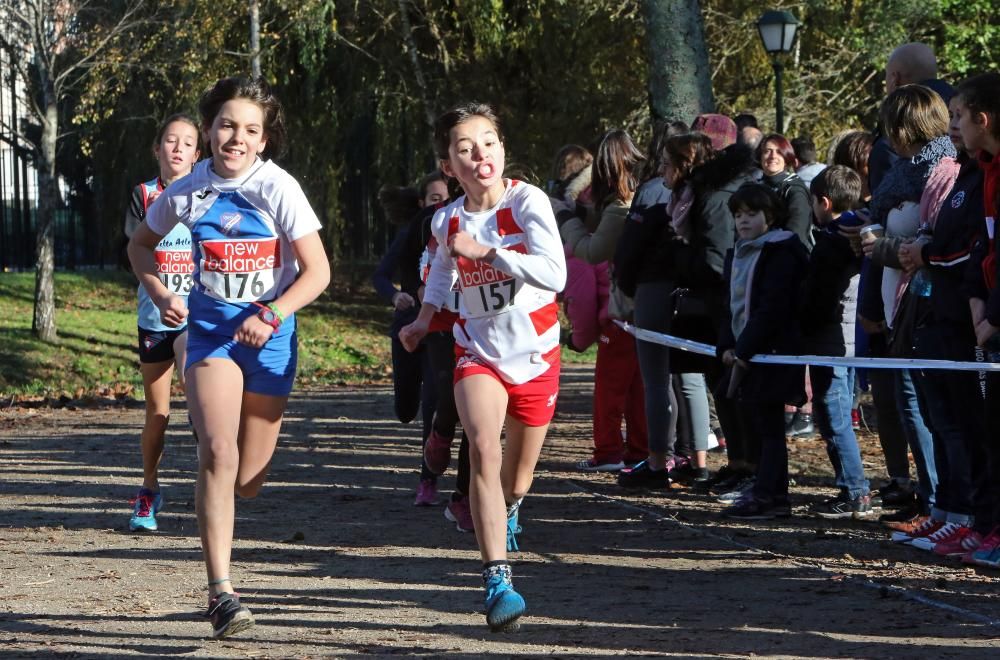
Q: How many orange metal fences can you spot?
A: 0